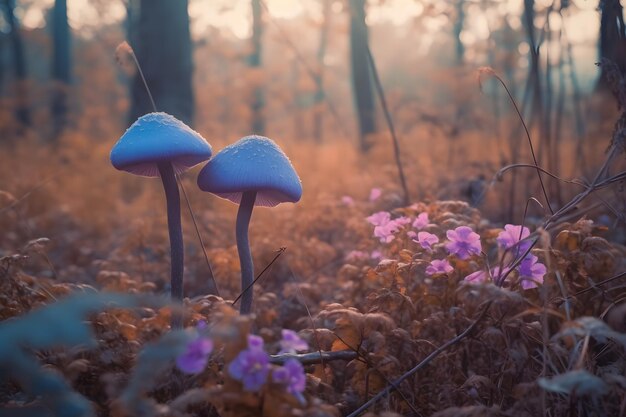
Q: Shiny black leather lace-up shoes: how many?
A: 0